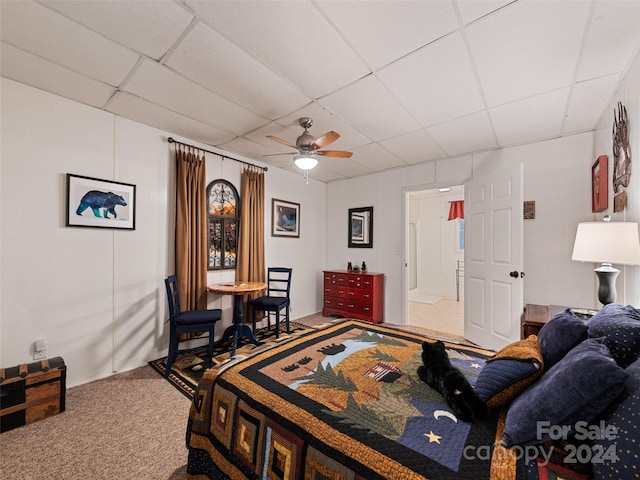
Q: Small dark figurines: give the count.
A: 3